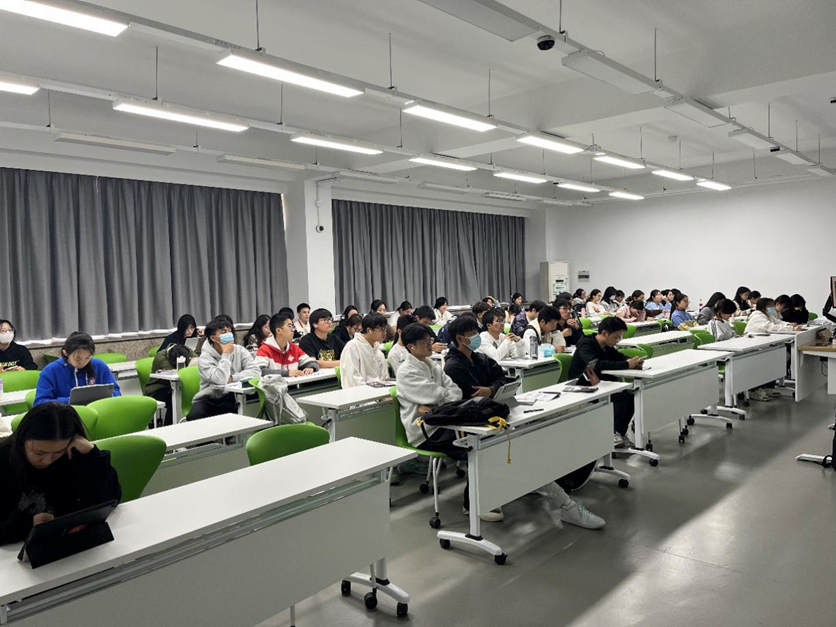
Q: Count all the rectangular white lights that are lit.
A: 14